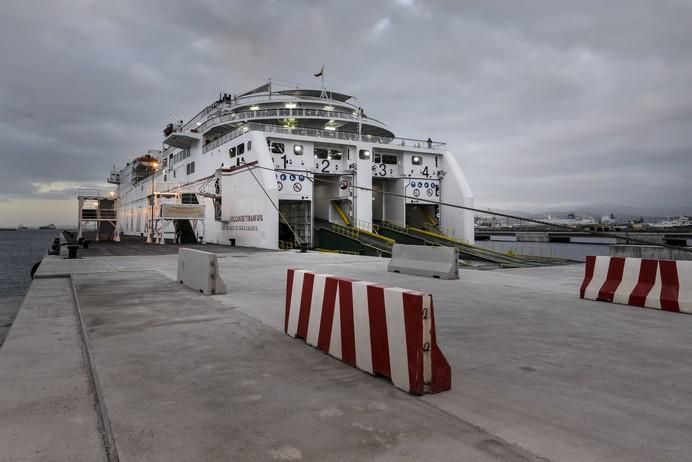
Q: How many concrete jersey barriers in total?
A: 4